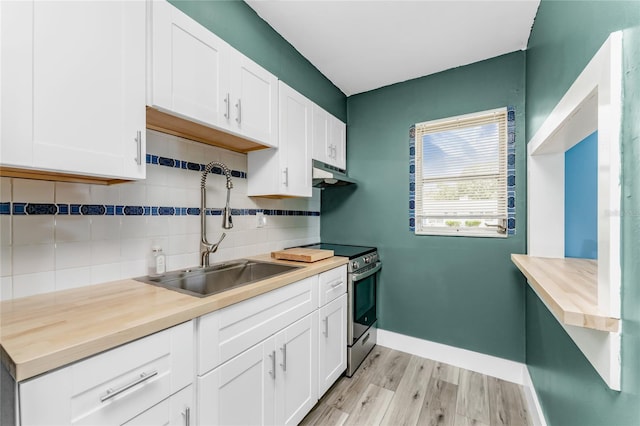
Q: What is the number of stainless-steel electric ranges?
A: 1